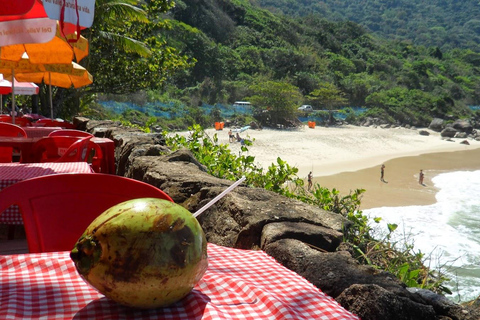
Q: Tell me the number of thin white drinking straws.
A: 1